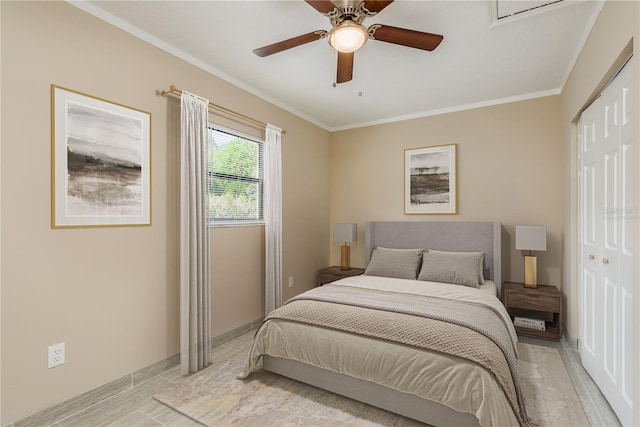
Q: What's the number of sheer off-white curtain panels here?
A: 2